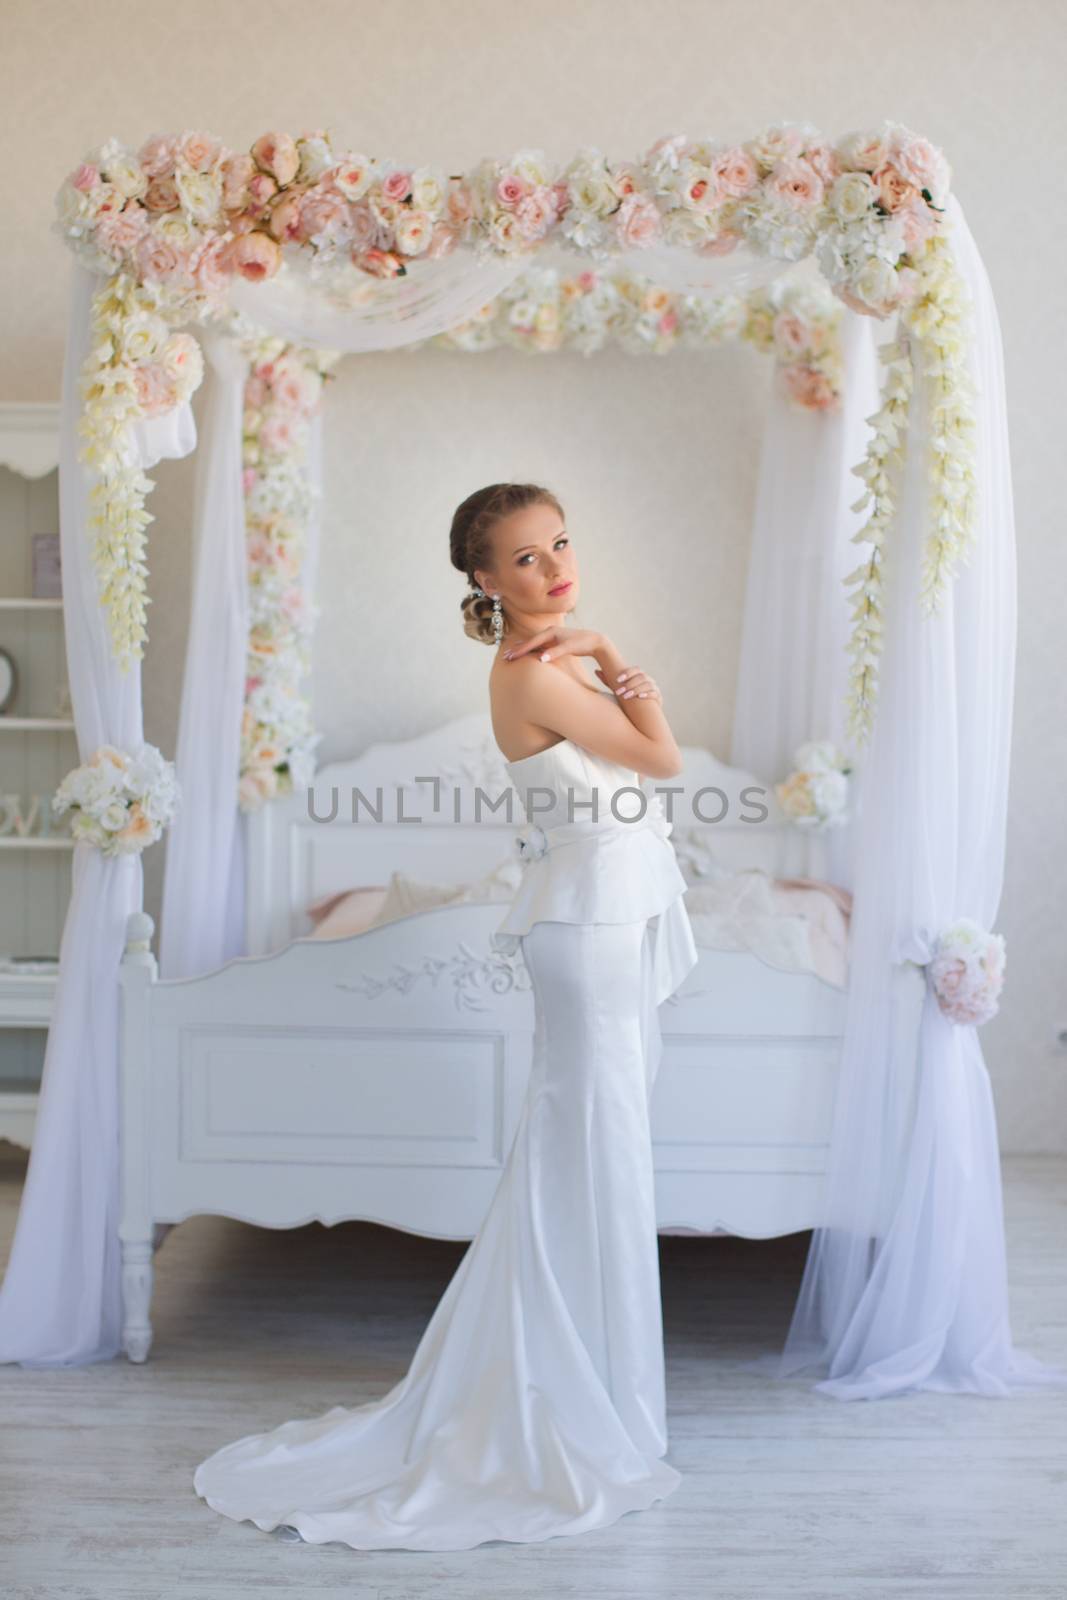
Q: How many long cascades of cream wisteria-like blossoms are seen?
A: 3